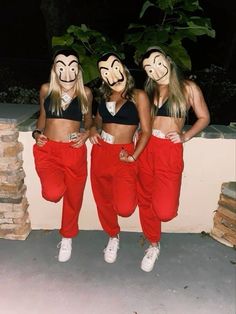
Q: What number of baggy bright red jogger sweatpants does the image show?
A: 3